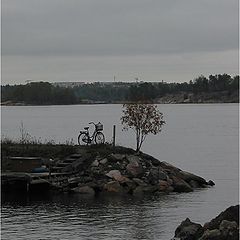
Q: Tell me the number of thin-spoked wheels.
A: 2